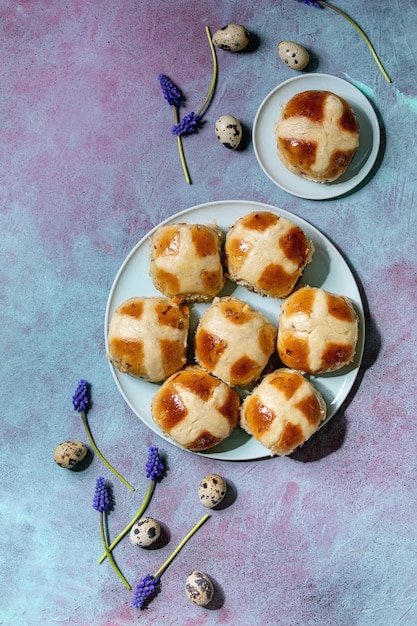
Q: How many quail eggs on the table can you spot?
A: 7